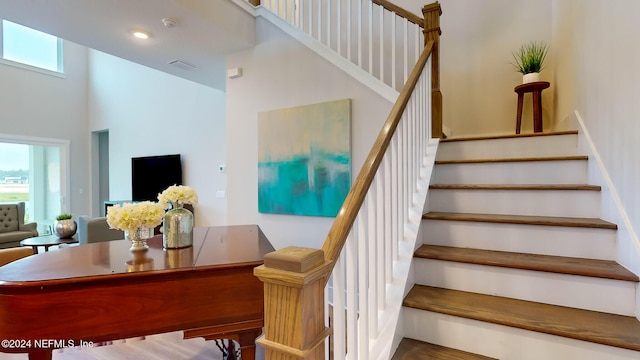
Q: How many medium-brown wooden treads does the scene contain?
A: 7